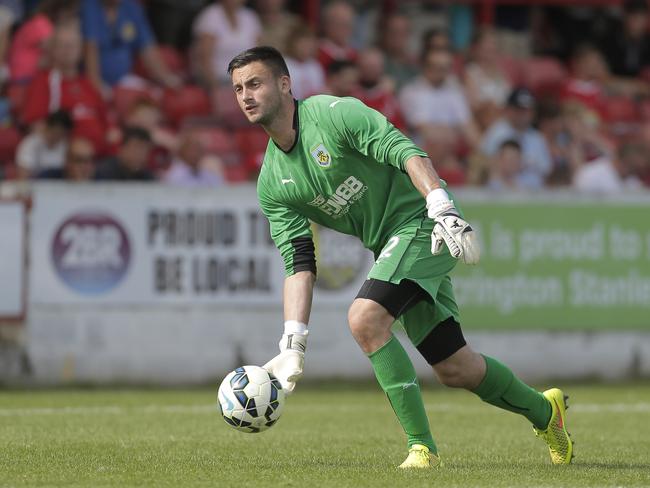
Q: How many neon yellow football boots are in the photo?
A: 2